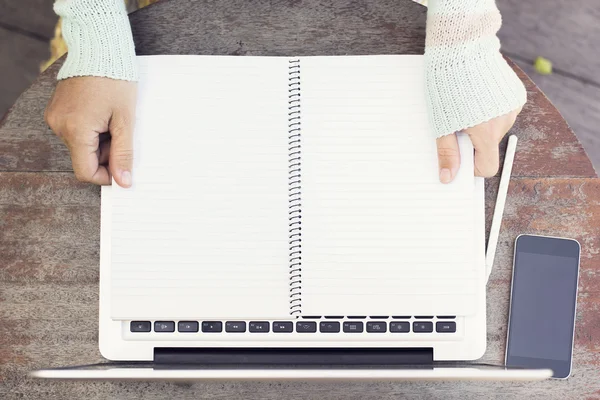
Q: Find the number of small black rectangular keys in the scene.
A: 14